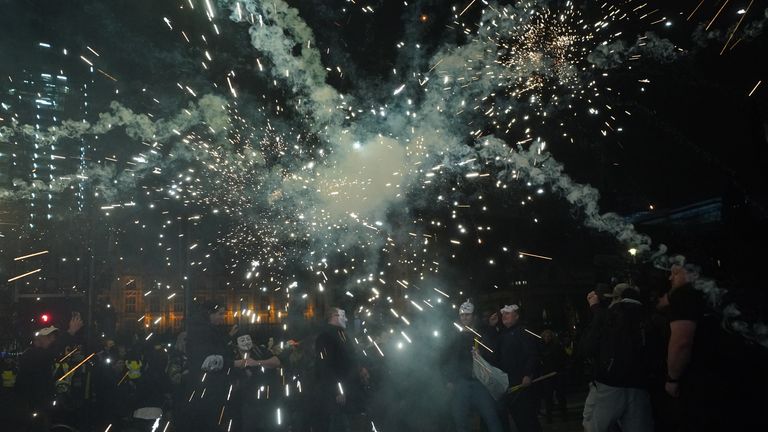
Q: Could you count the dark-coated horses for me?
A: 0